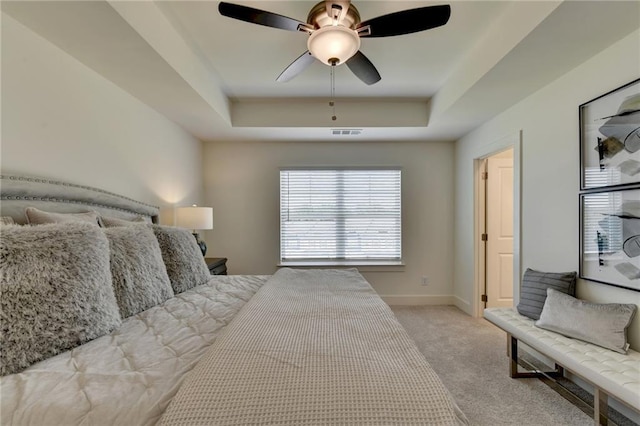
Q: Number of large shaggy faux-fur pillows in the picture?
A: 3